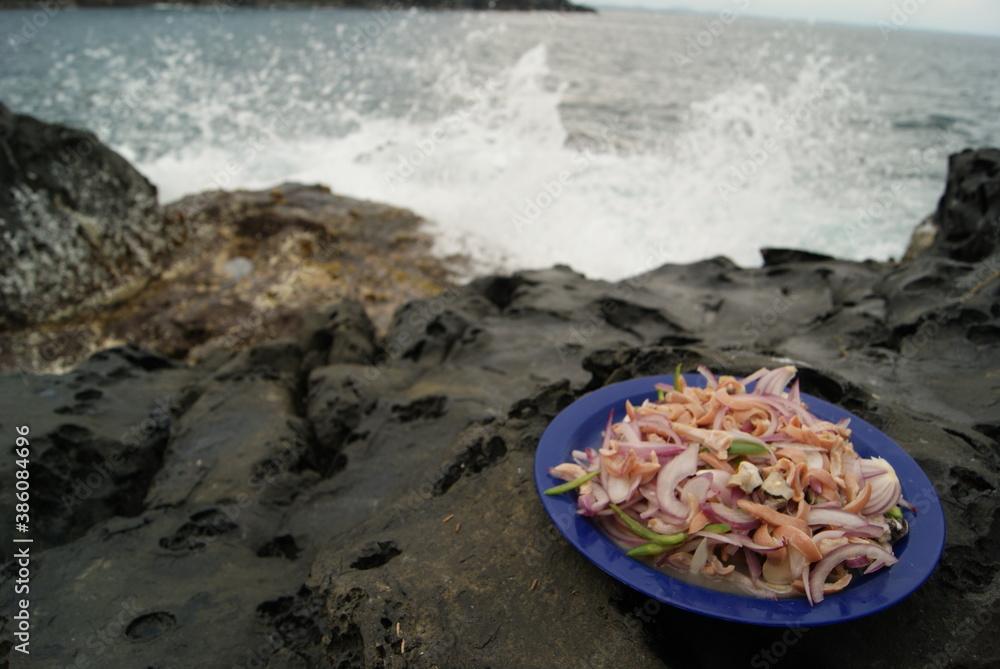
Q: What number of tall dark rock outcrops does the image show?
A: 2